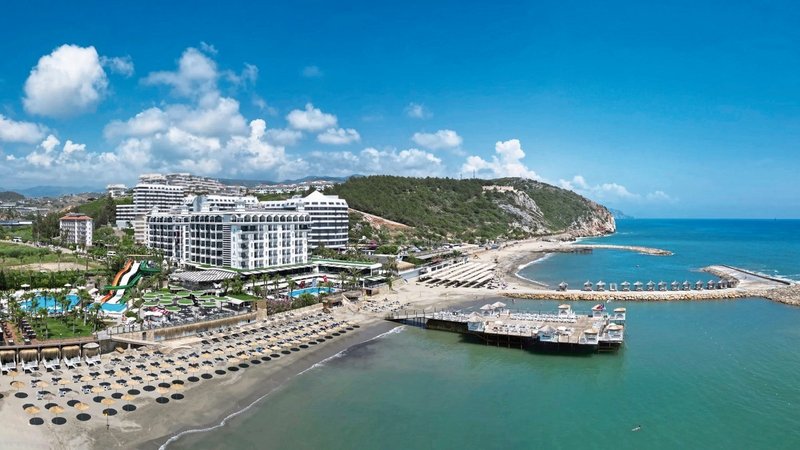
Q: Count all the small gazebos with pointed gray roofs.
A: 13